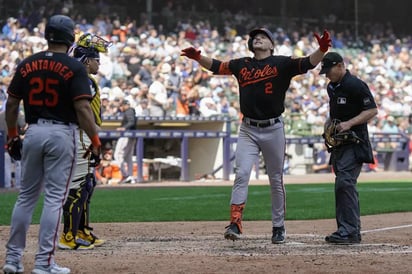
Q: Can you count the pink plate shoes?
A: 0